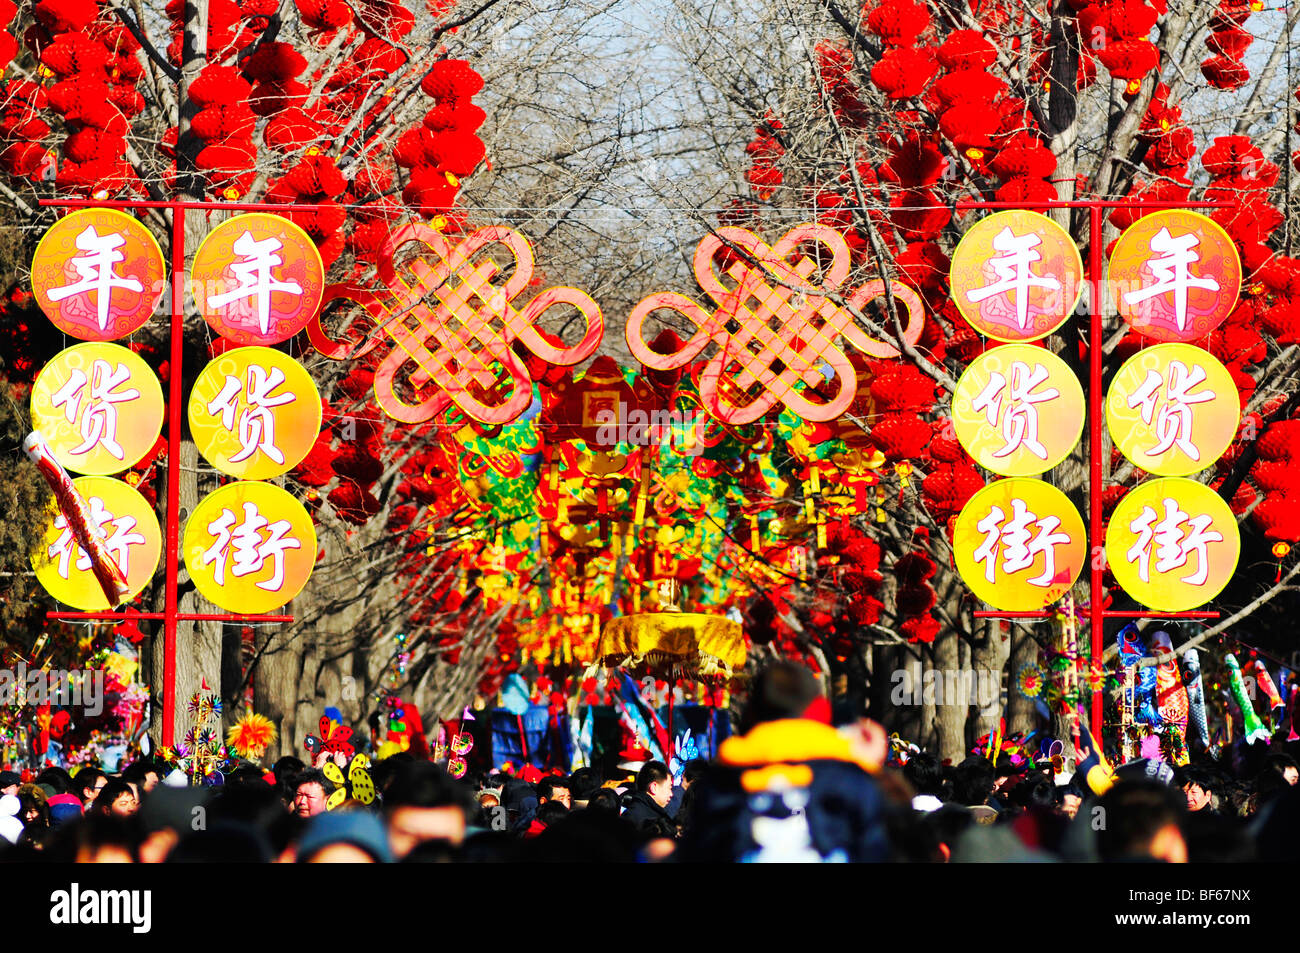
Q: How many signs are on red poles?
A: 12